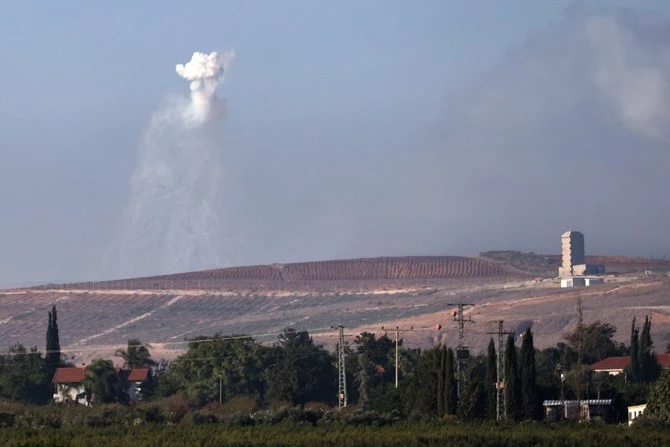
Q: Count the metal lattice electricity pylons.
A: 3